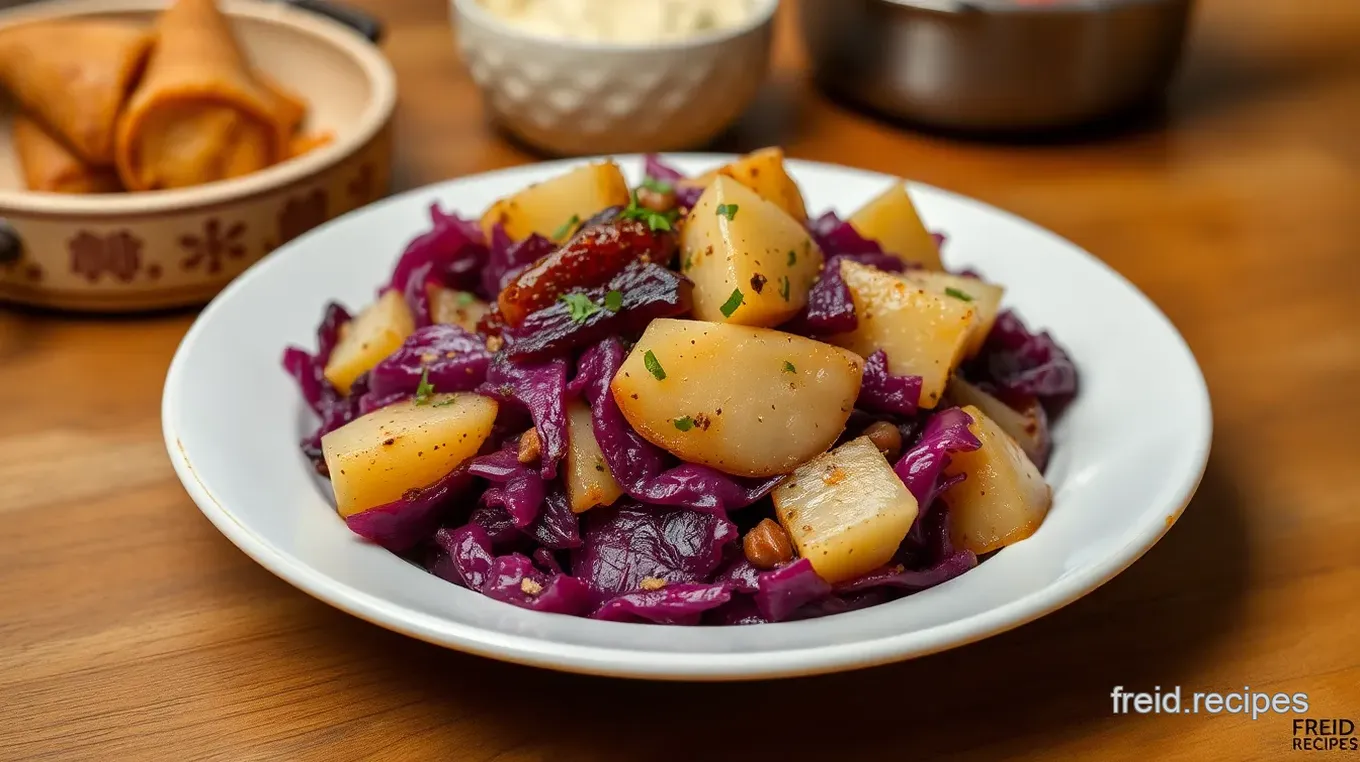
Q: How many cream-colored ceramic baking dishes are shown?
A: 1